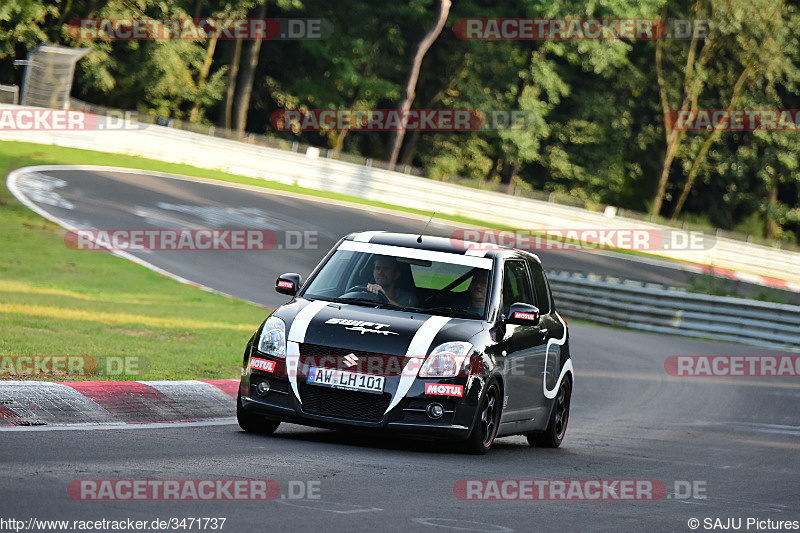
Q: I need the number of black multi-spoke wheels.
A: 2